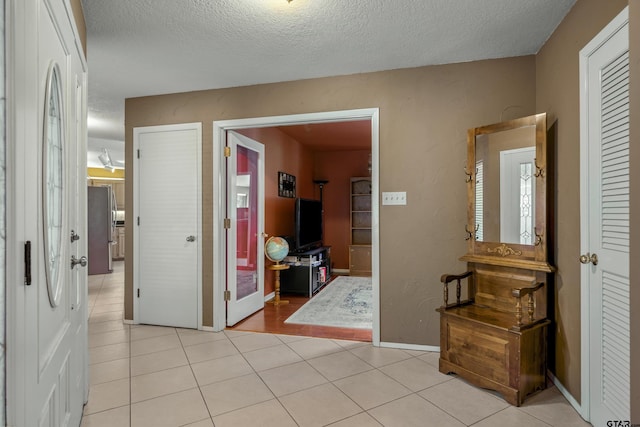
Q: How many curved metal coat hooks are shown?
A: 4